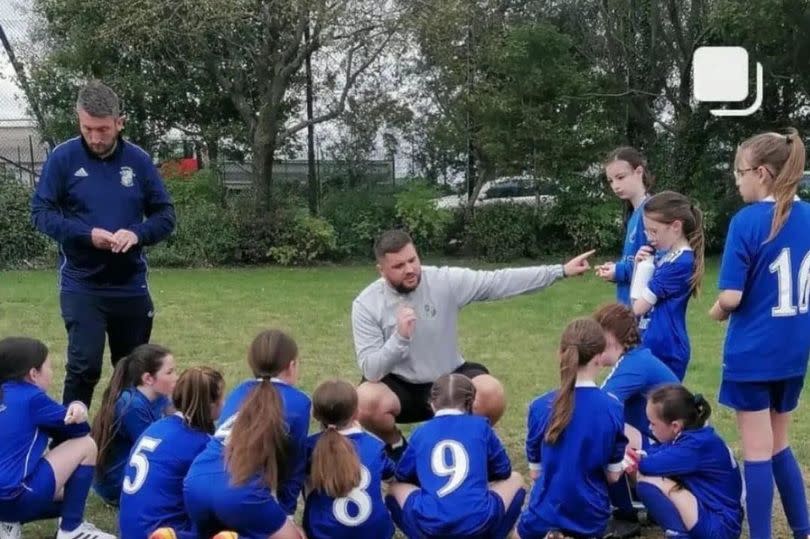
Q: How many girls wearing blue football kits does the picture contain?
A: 12